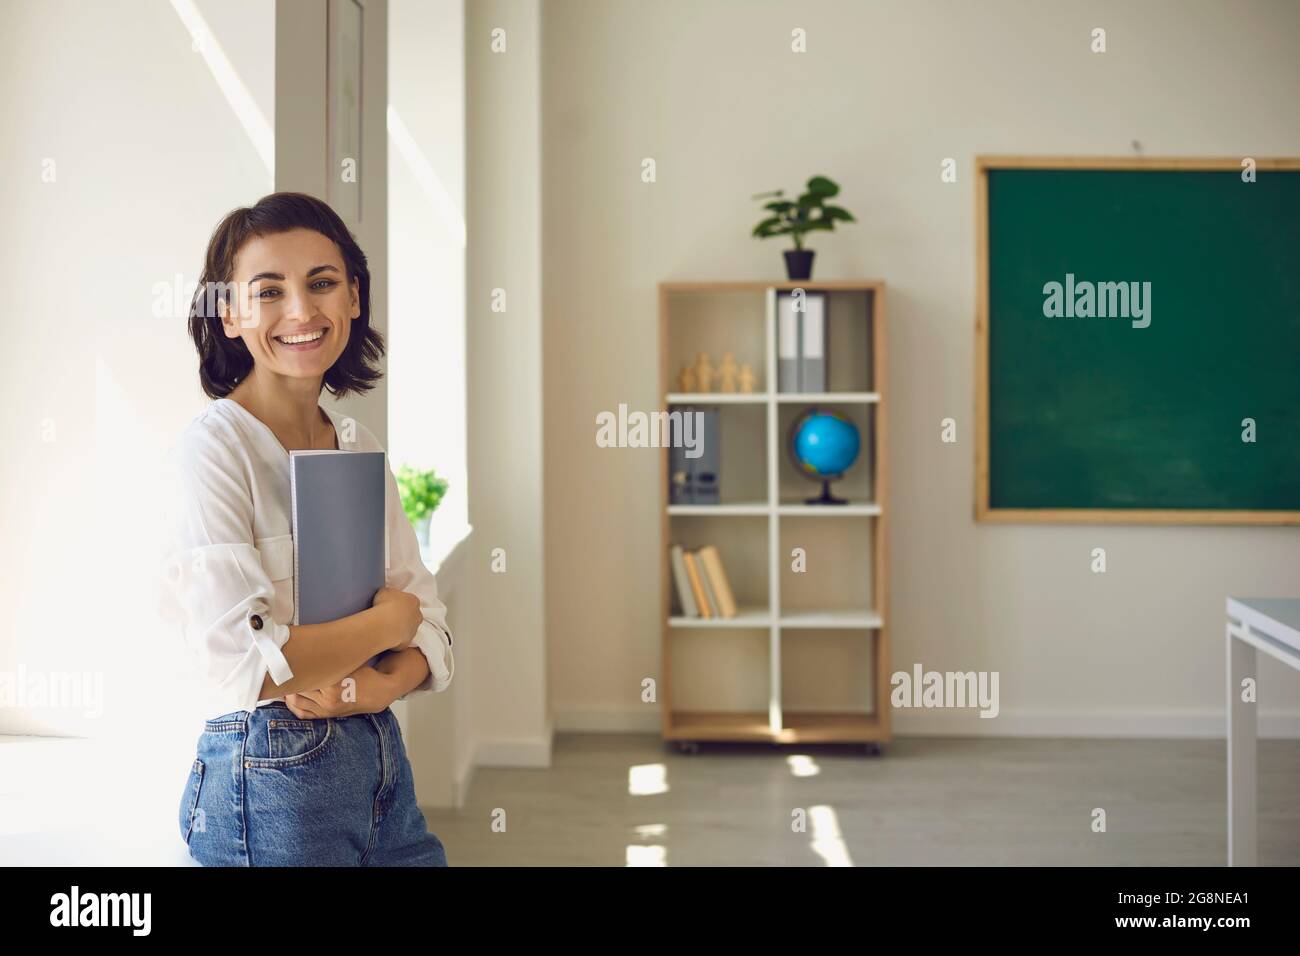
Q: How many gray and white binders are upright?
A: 2